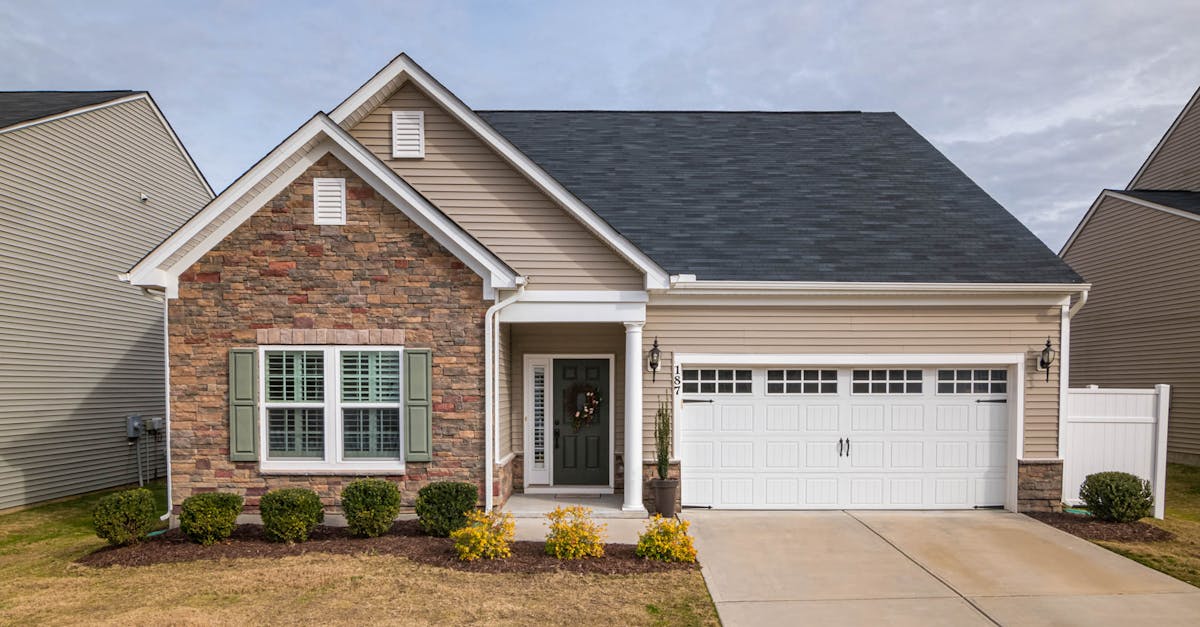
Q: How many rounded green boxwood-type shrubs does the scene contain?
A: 6